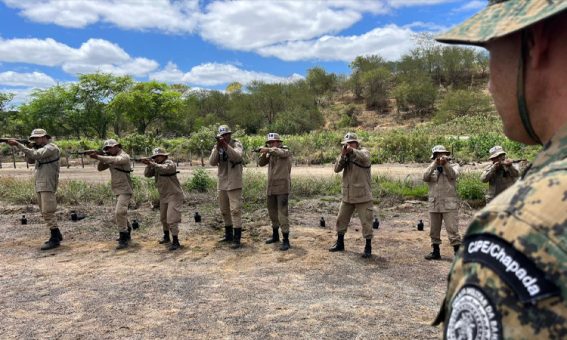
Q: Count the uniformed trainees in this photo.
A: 8